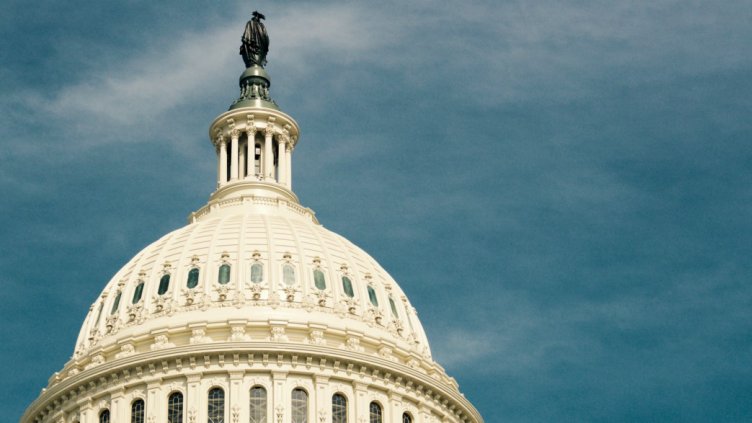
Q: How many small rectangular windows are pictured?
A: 13